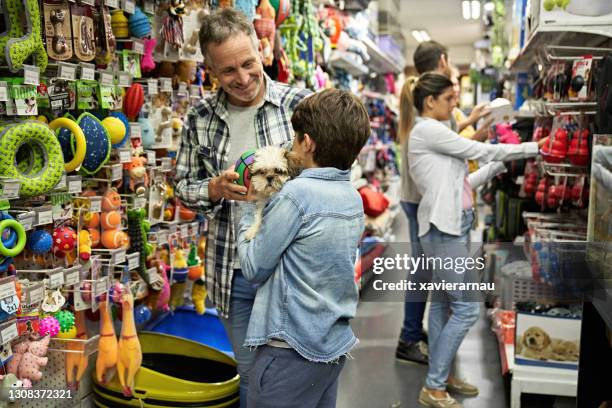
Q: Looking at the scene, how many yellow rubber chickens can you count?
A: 3